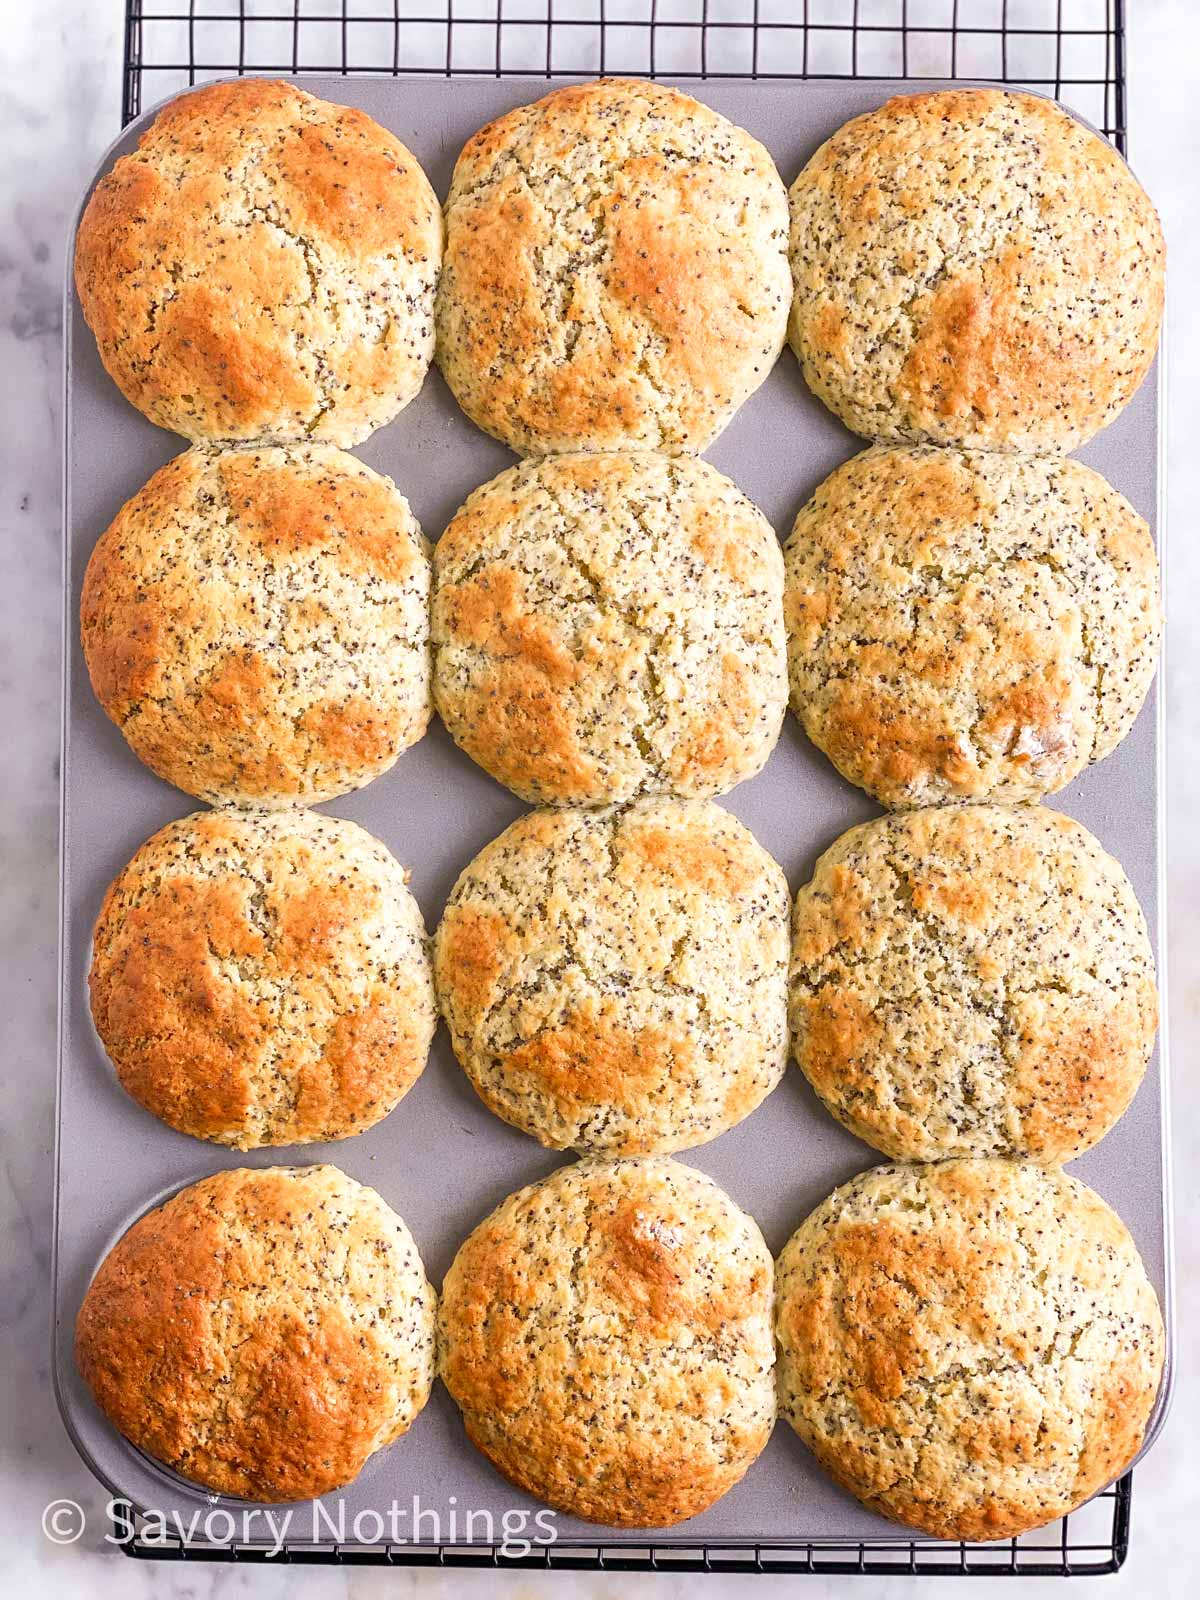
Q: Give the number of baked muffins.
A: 12